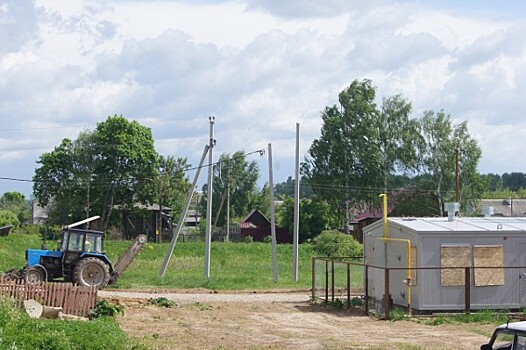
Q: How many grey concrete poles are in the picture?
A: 4